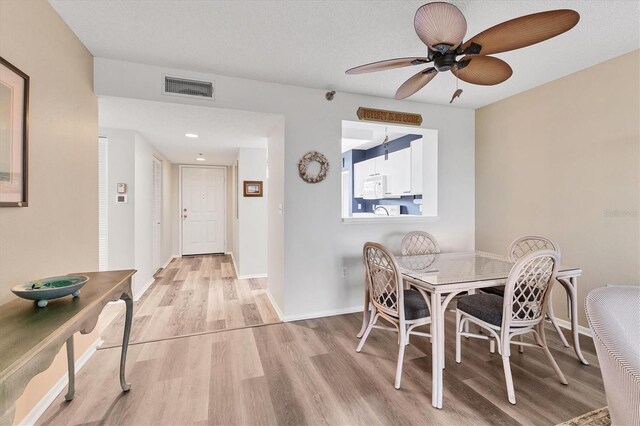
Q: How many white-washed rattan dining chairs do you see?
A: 4